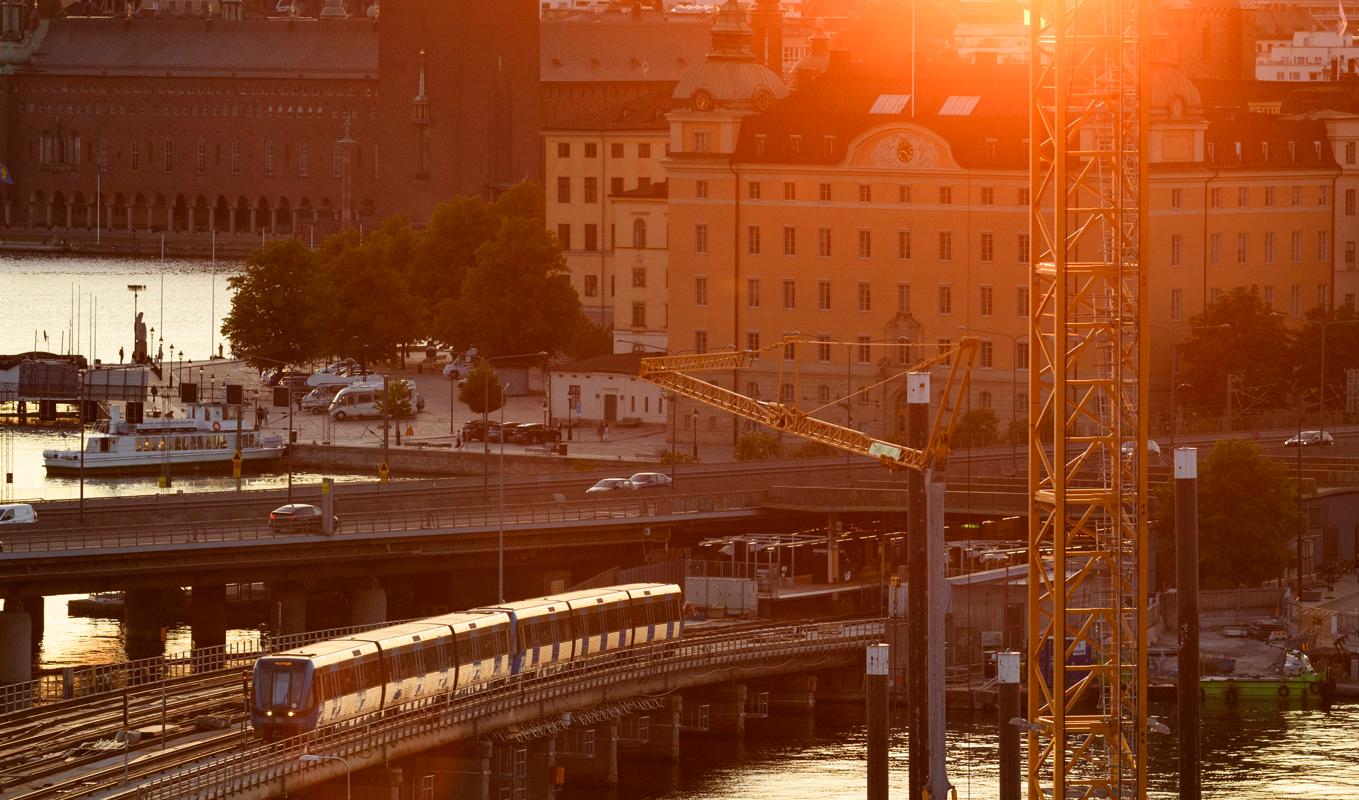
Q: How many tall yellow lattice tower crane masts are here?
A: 1